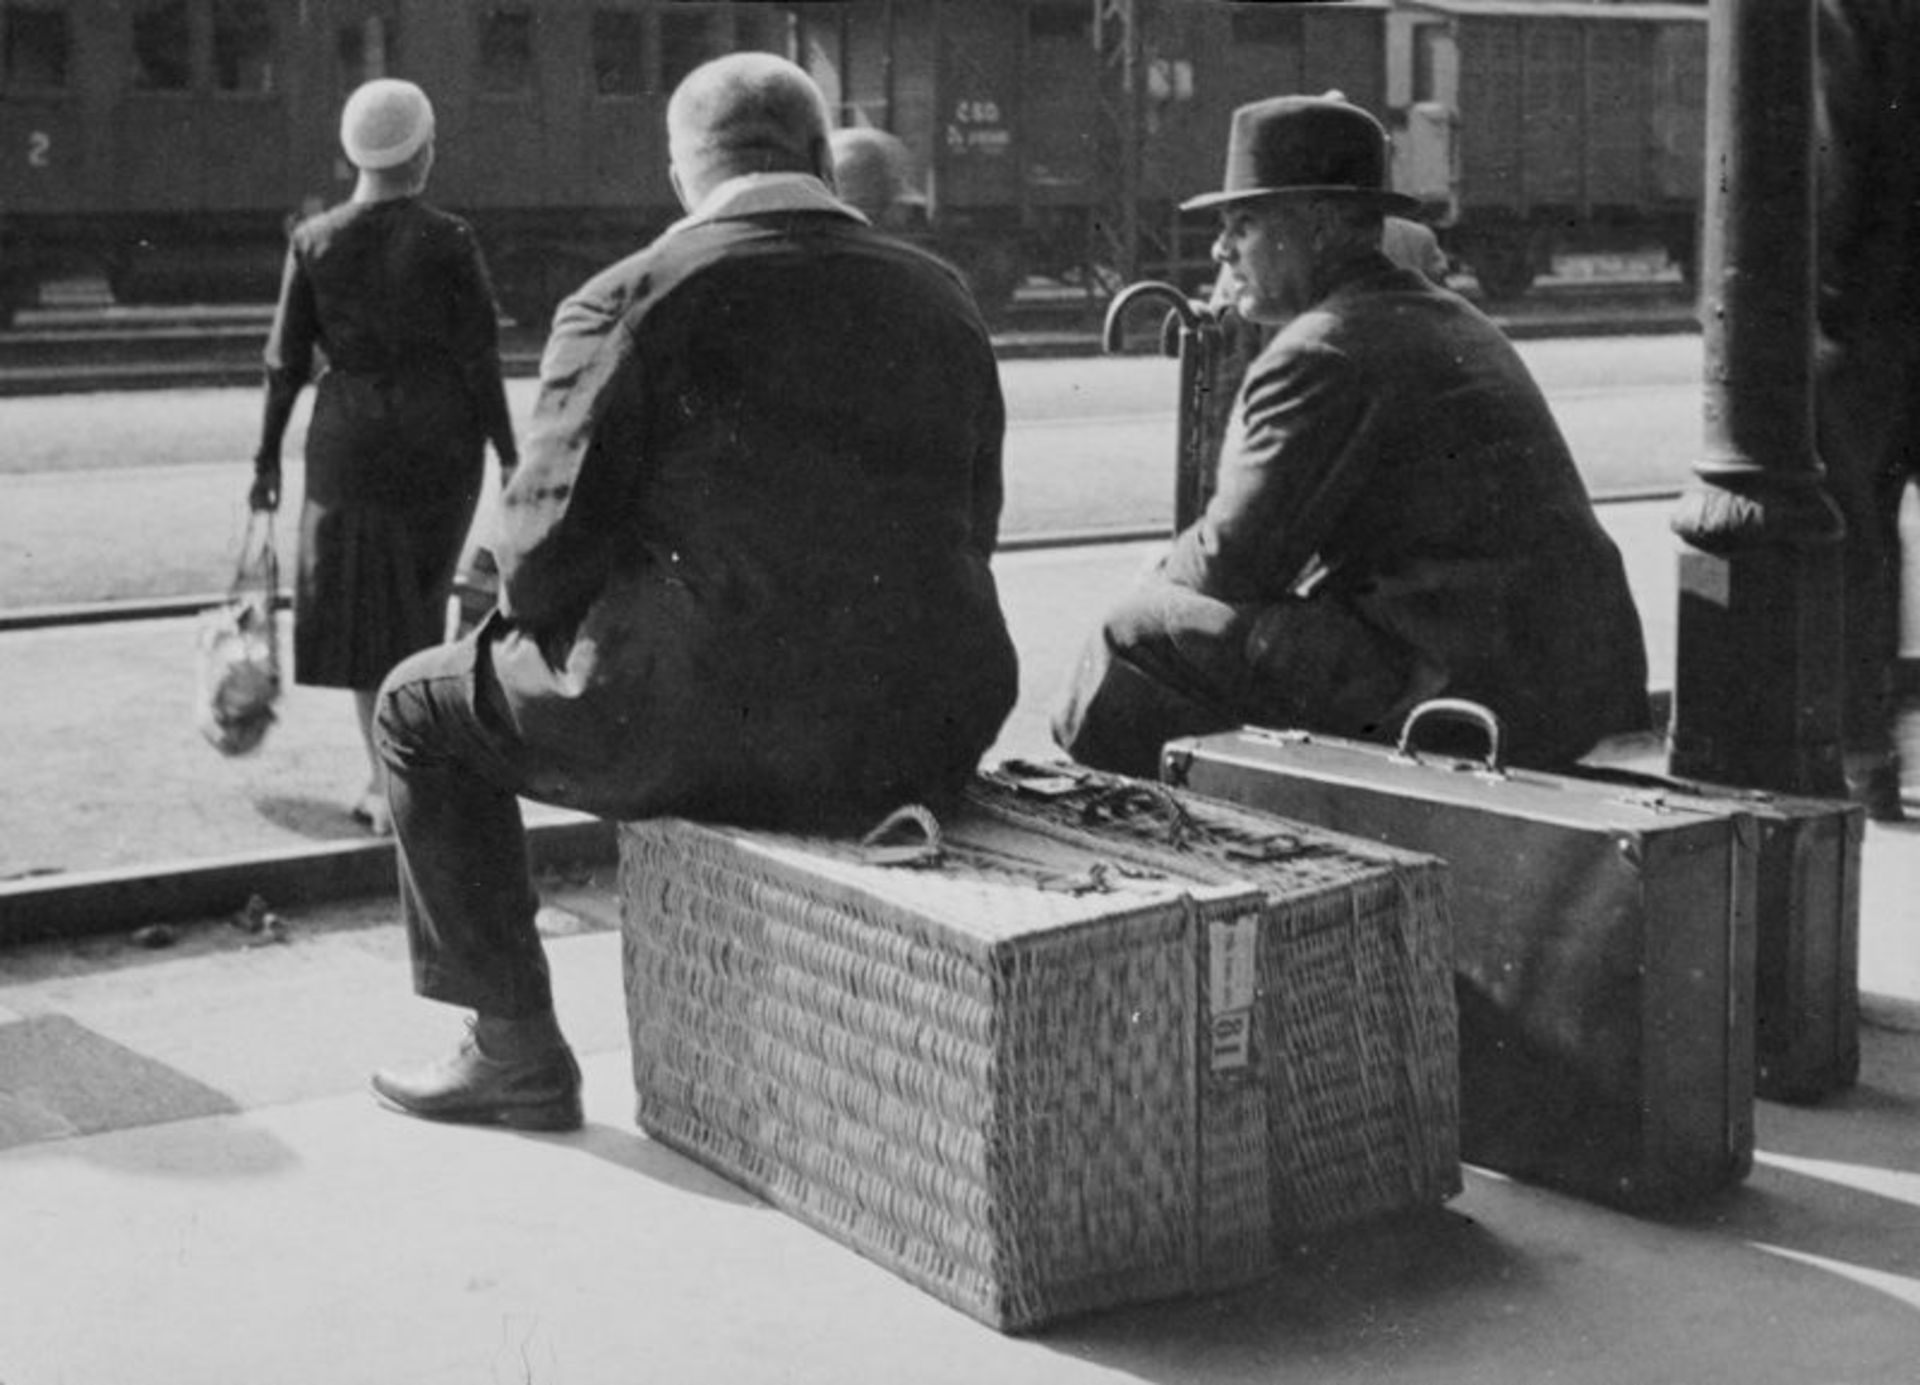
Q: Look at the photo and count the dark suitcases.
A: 2